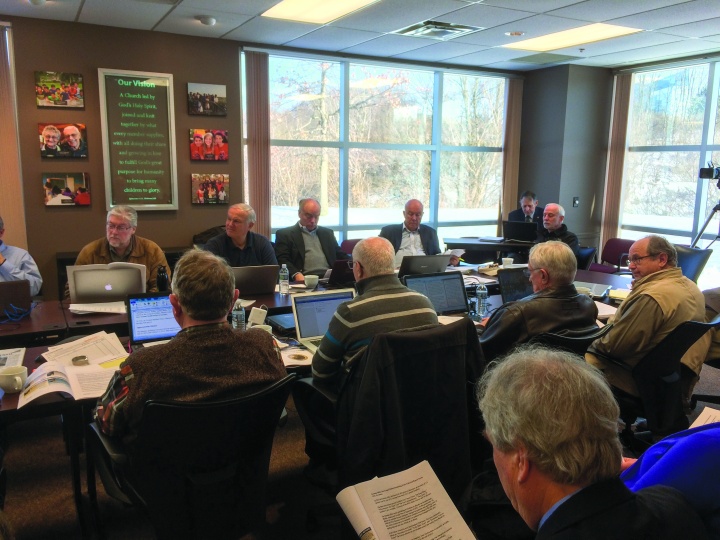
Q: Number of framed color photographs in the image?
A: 6